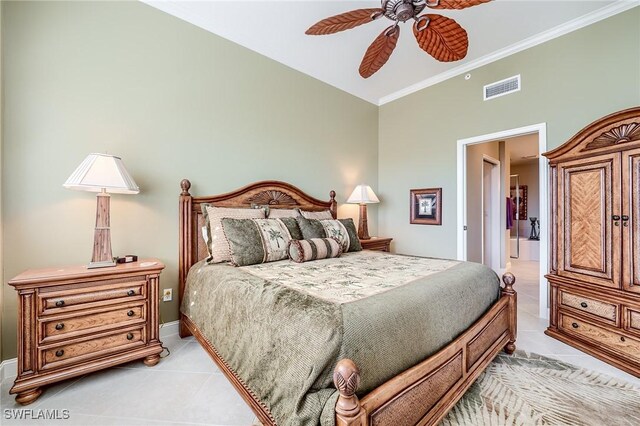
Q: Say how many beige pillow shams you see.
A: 3